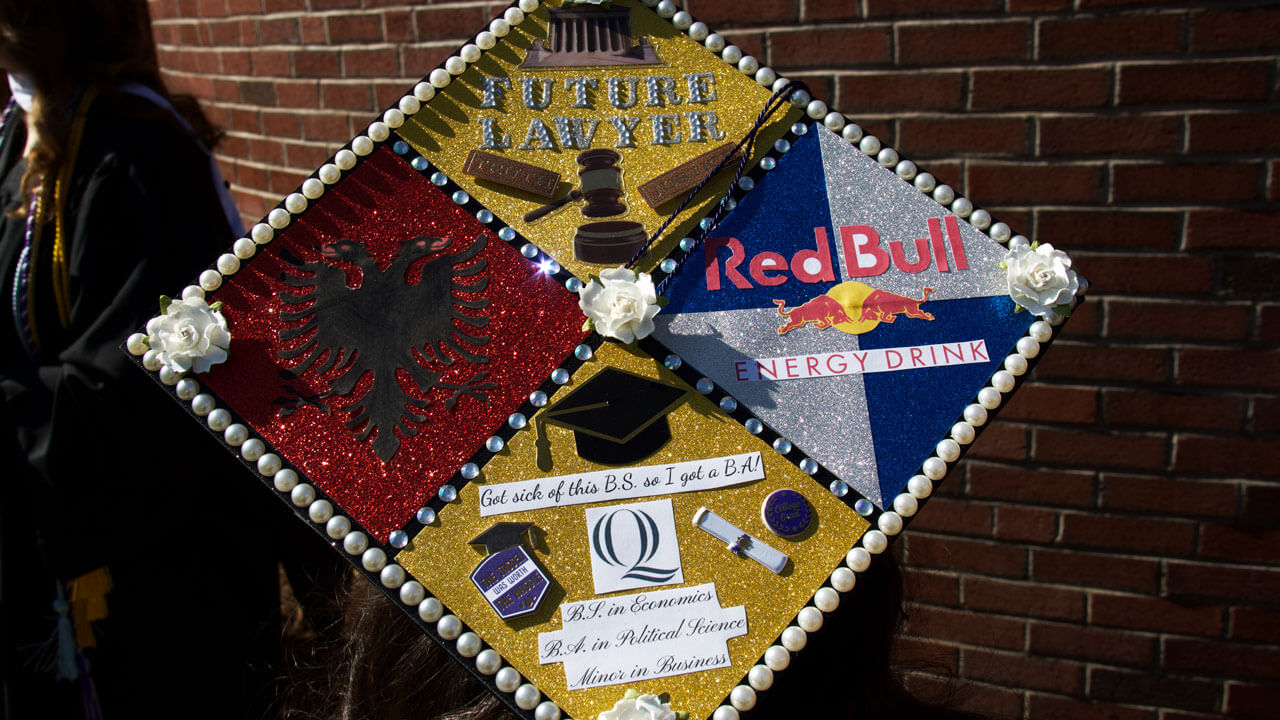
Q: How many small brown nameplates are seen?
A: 2